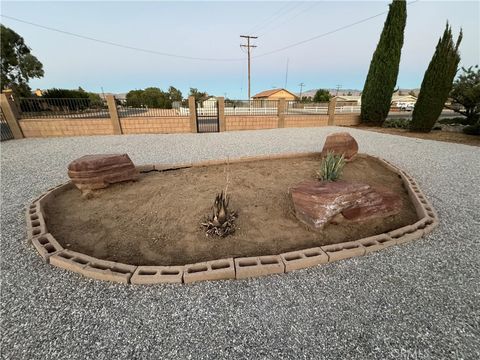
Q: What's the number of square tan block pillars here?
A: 6